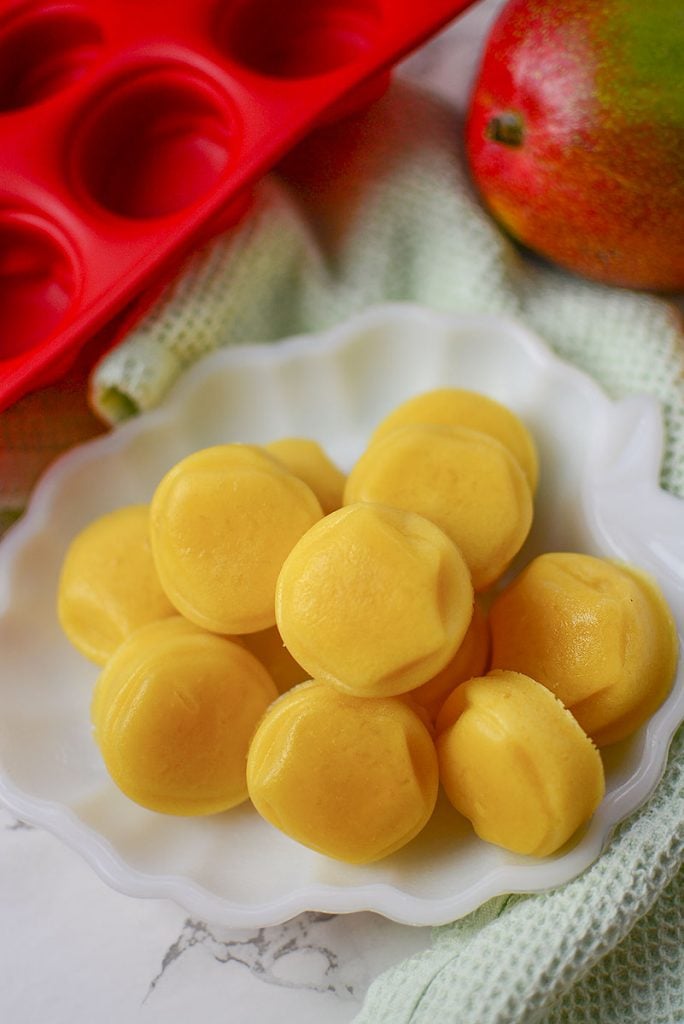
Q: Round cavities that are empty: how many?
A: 4